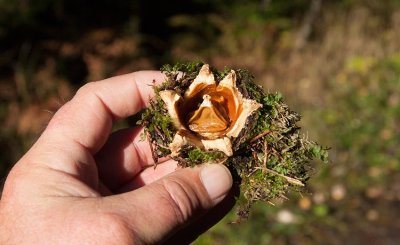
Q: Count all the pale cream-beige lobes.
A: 6